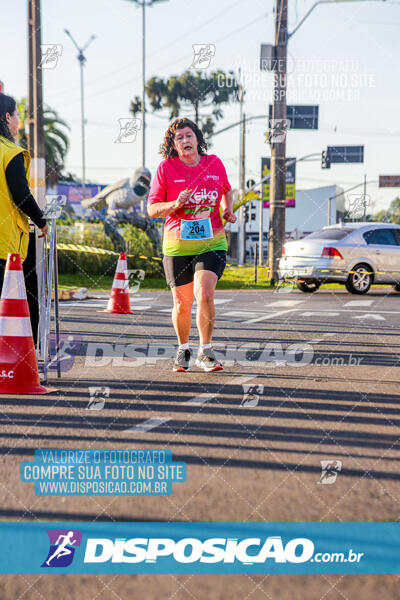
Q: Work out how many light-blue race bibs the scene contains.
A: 1